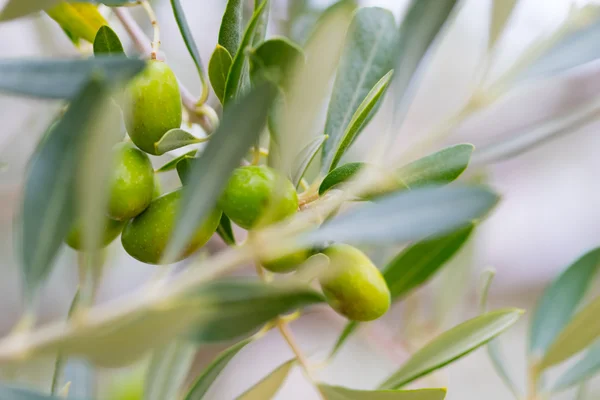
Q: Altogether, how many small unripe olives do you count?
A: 7